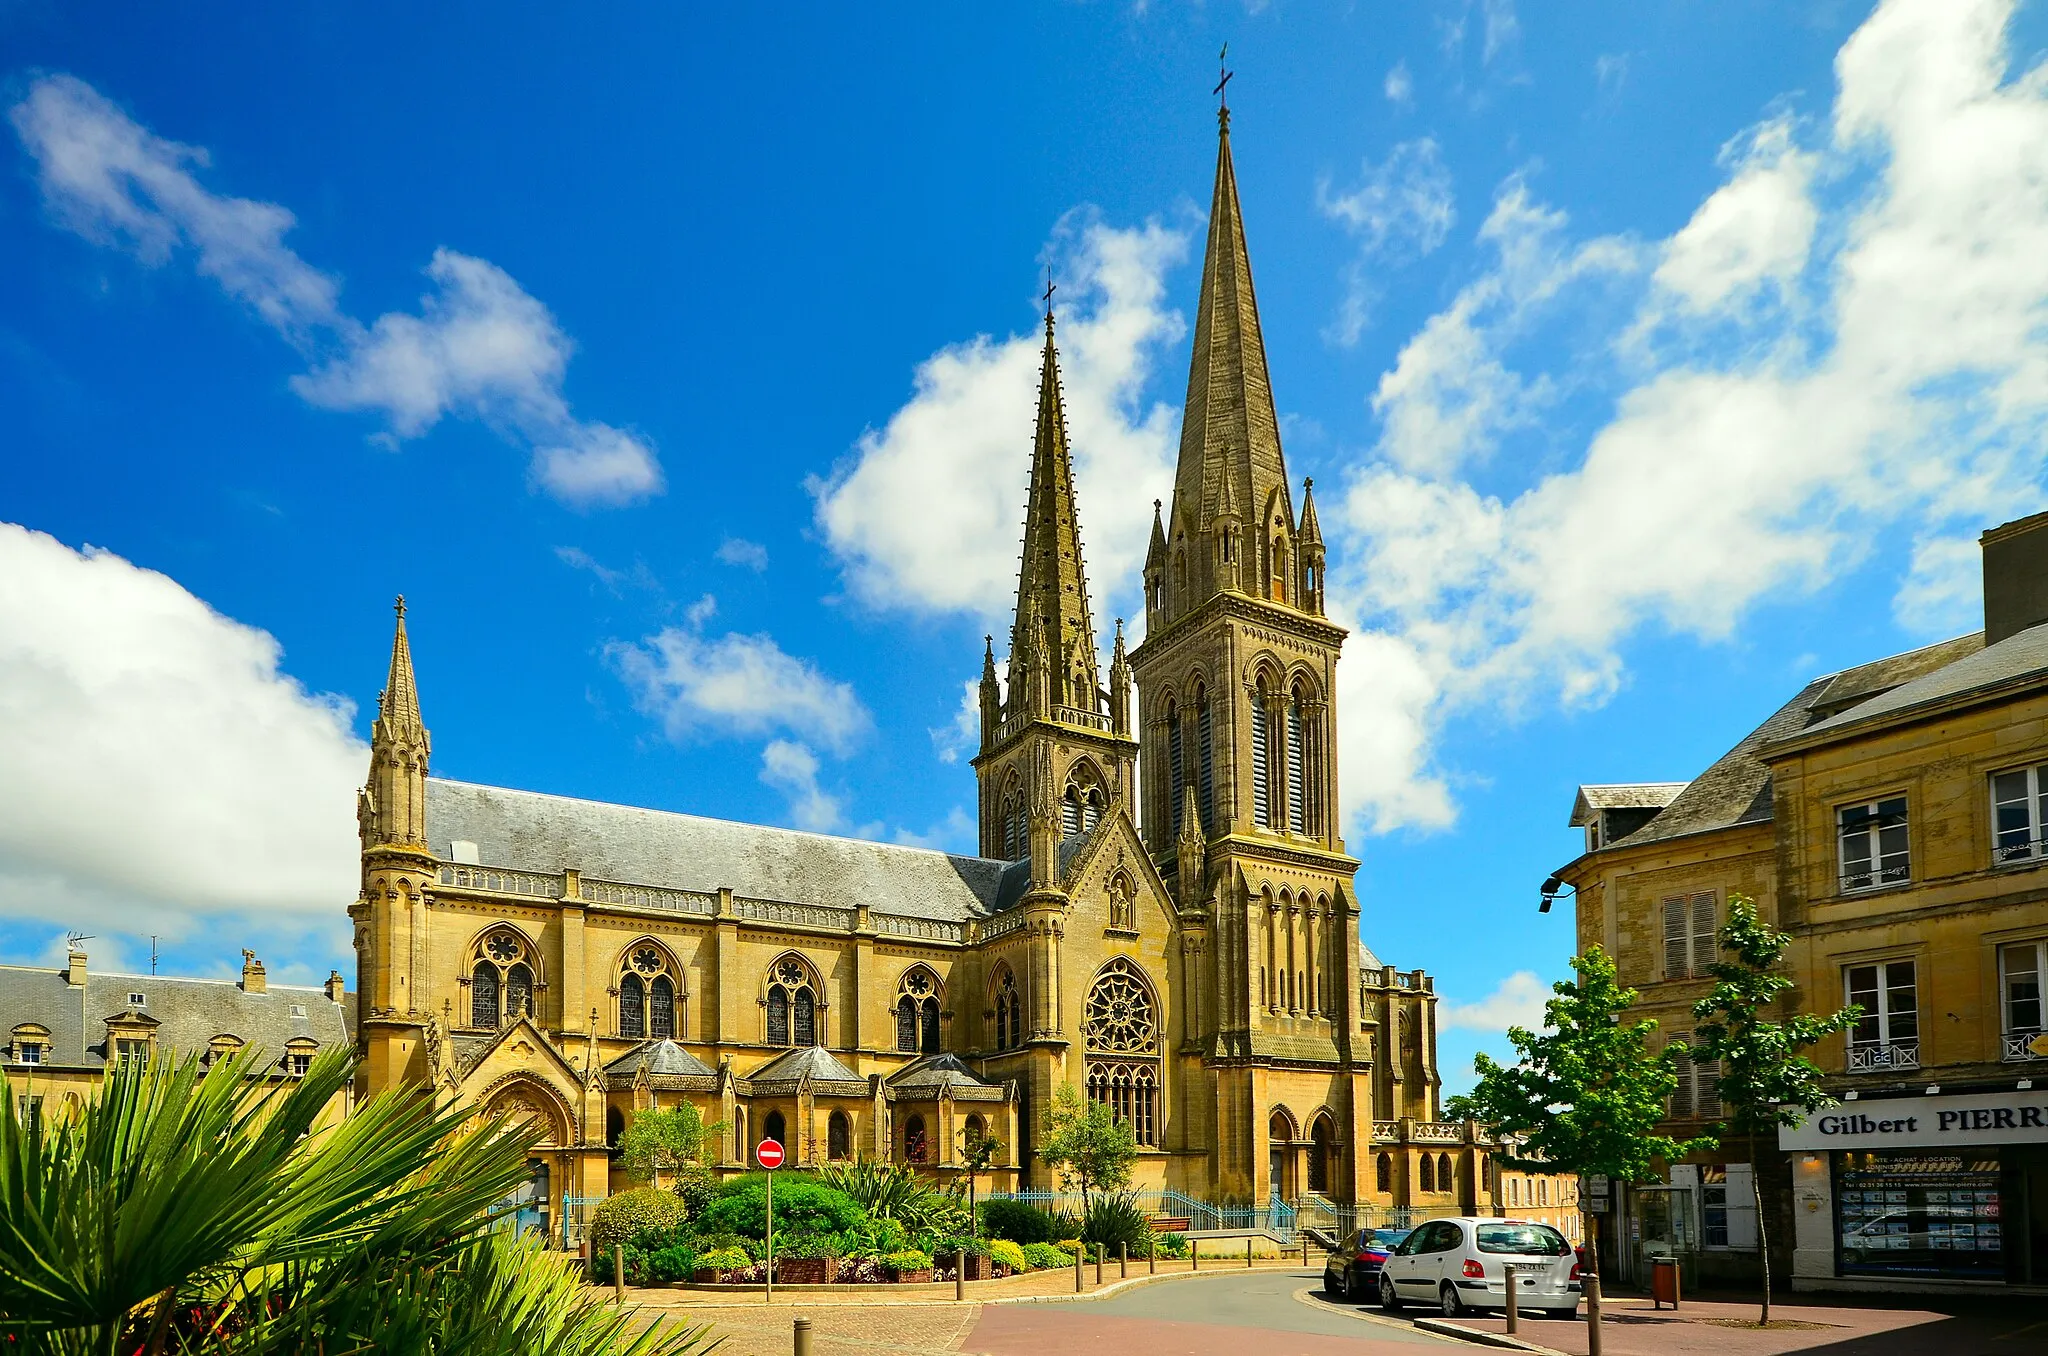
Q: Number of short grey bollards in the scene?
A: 12